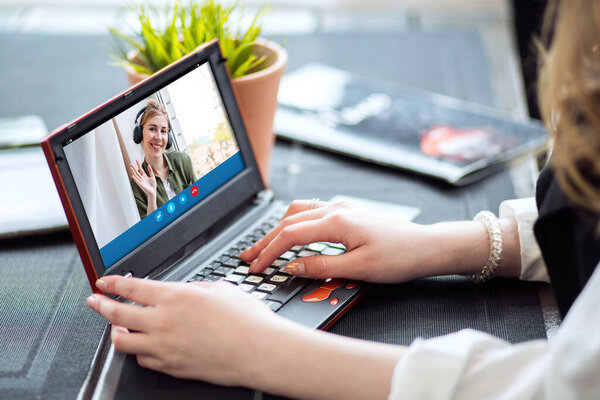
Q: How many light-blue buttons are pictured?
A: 3